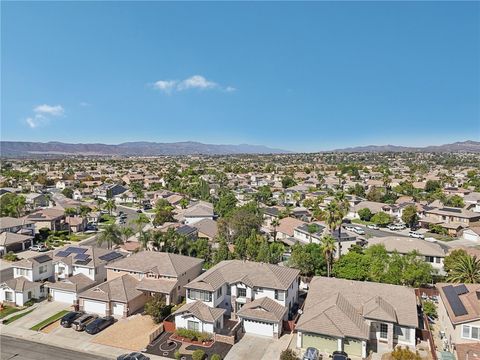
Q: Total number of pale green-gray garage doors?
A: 2